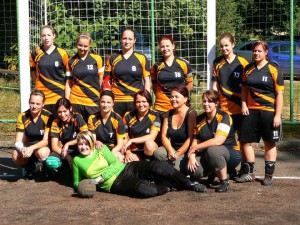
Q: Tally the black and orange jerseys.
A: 11